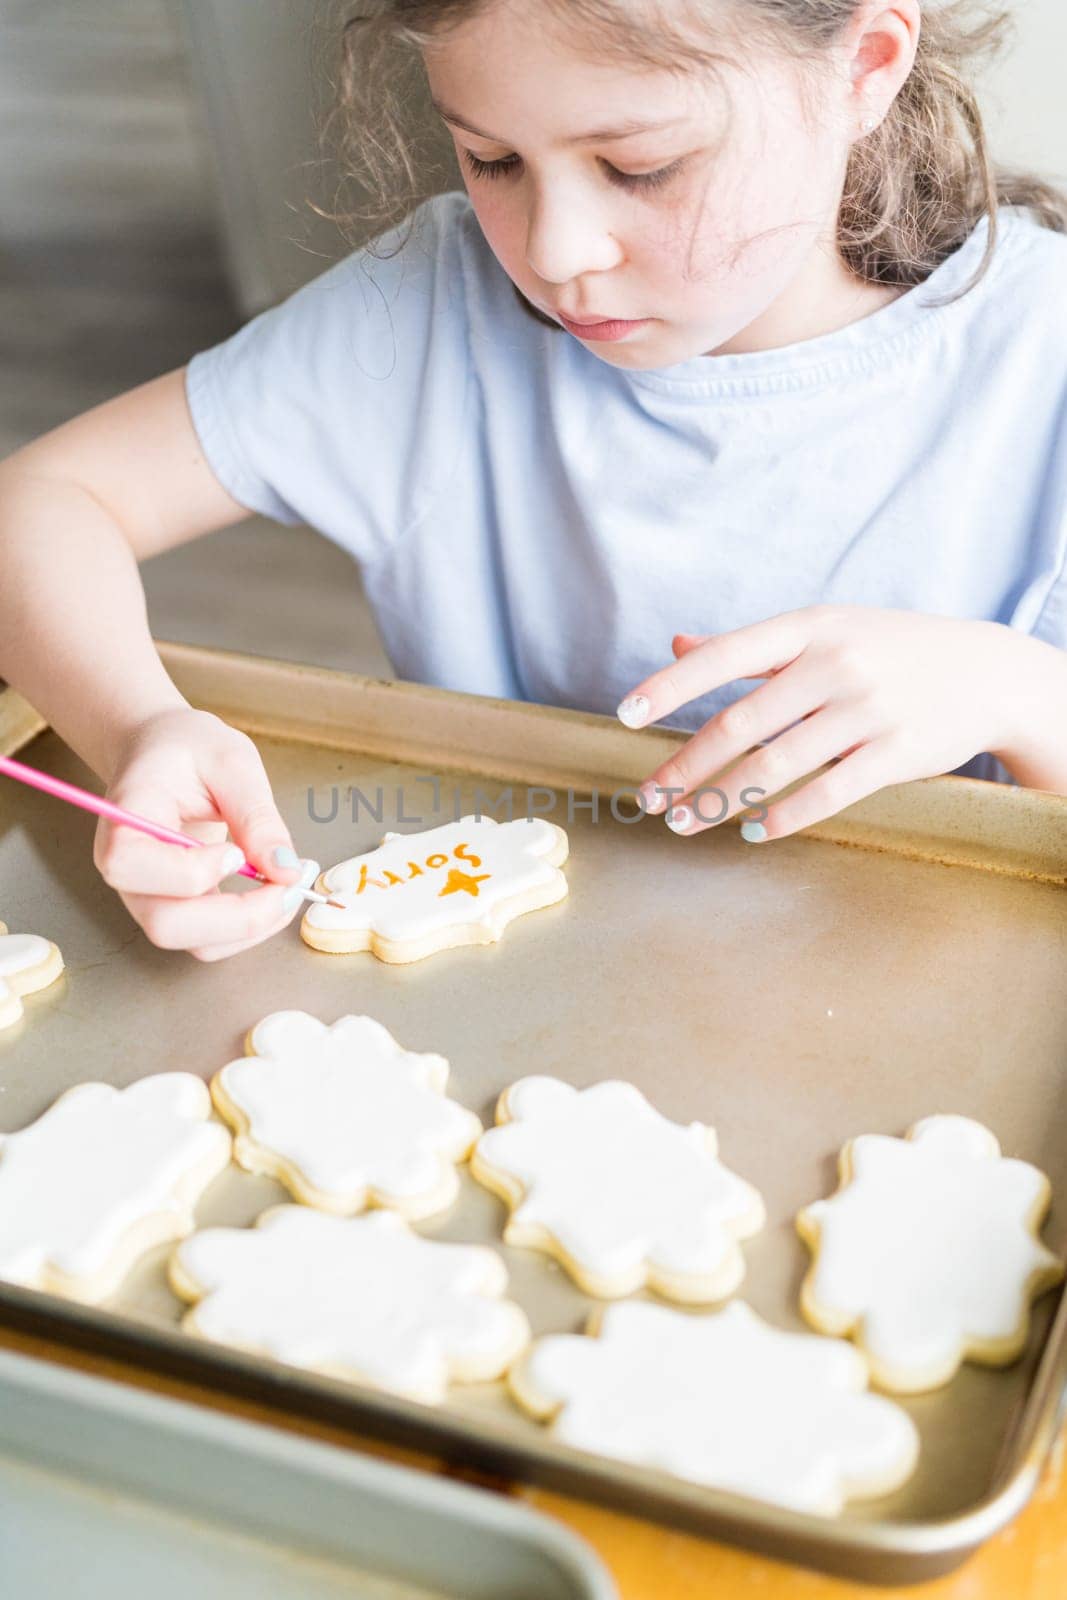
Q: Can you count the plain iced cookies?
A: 7